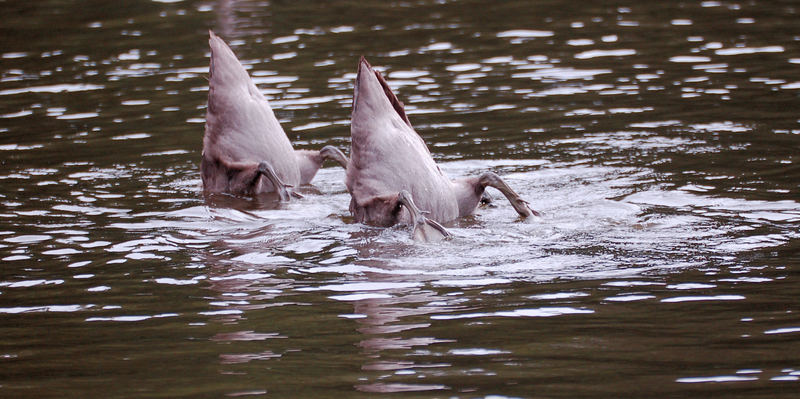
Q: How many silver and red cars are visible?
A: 0